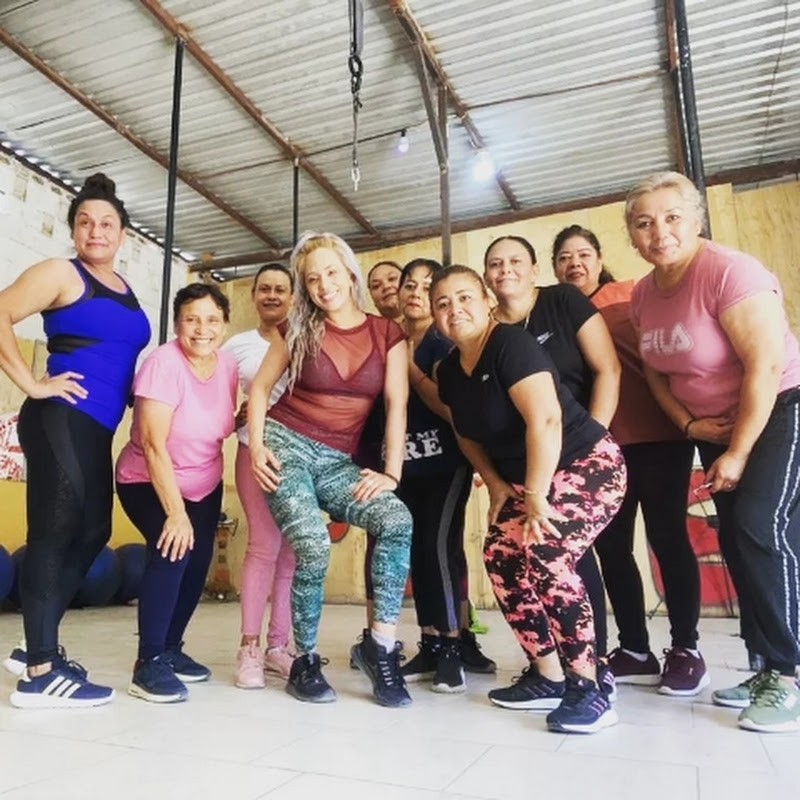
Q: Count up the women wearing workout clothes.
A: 10